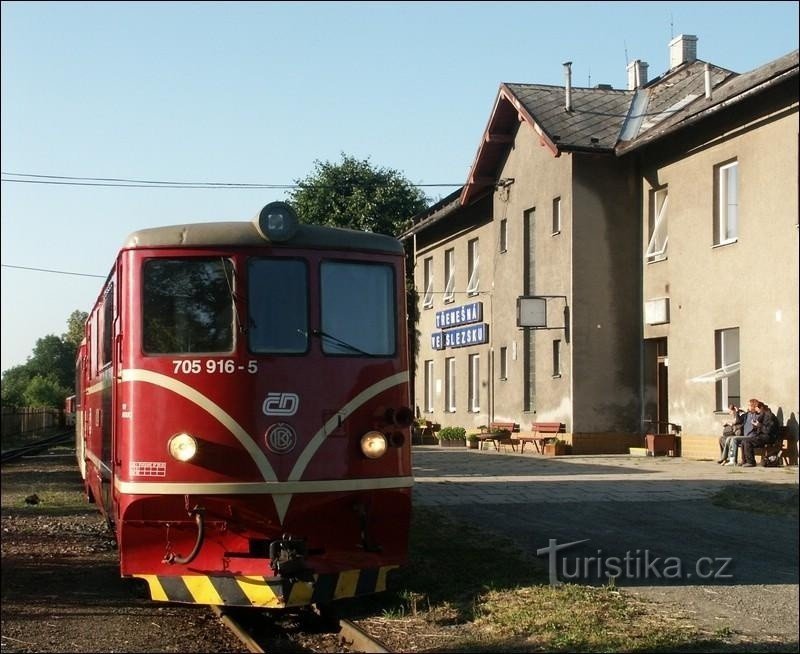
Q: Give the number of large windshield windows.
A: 3